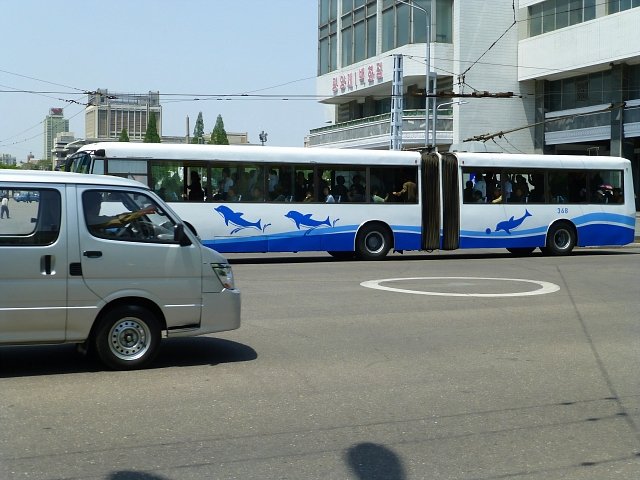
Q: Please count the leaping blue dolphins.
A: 3